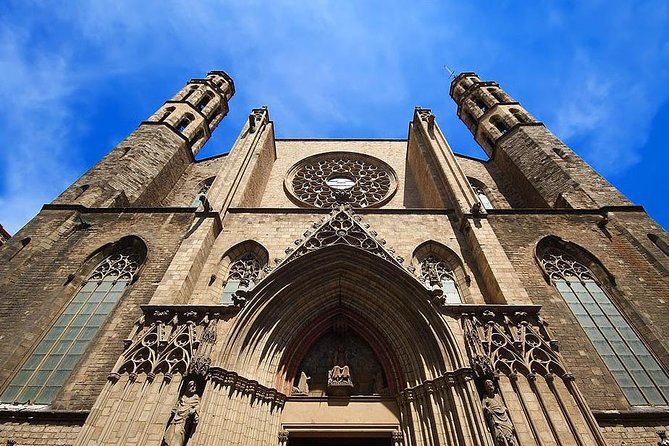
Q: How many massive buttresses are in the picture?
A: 2